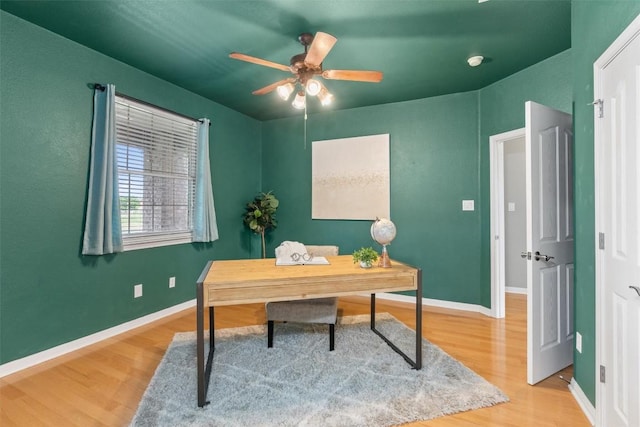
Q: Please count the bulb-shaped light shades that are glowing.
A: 4